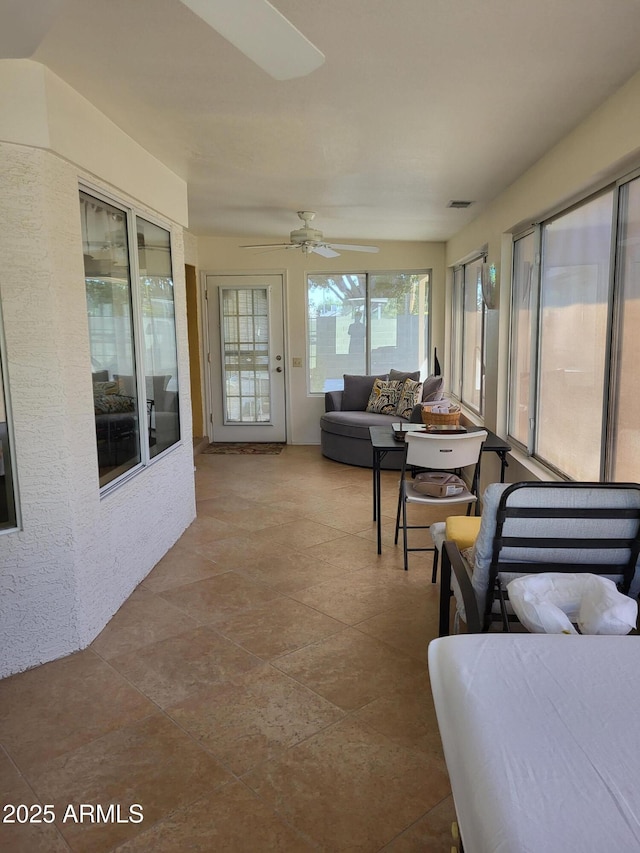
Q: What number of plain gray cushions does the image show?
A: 3